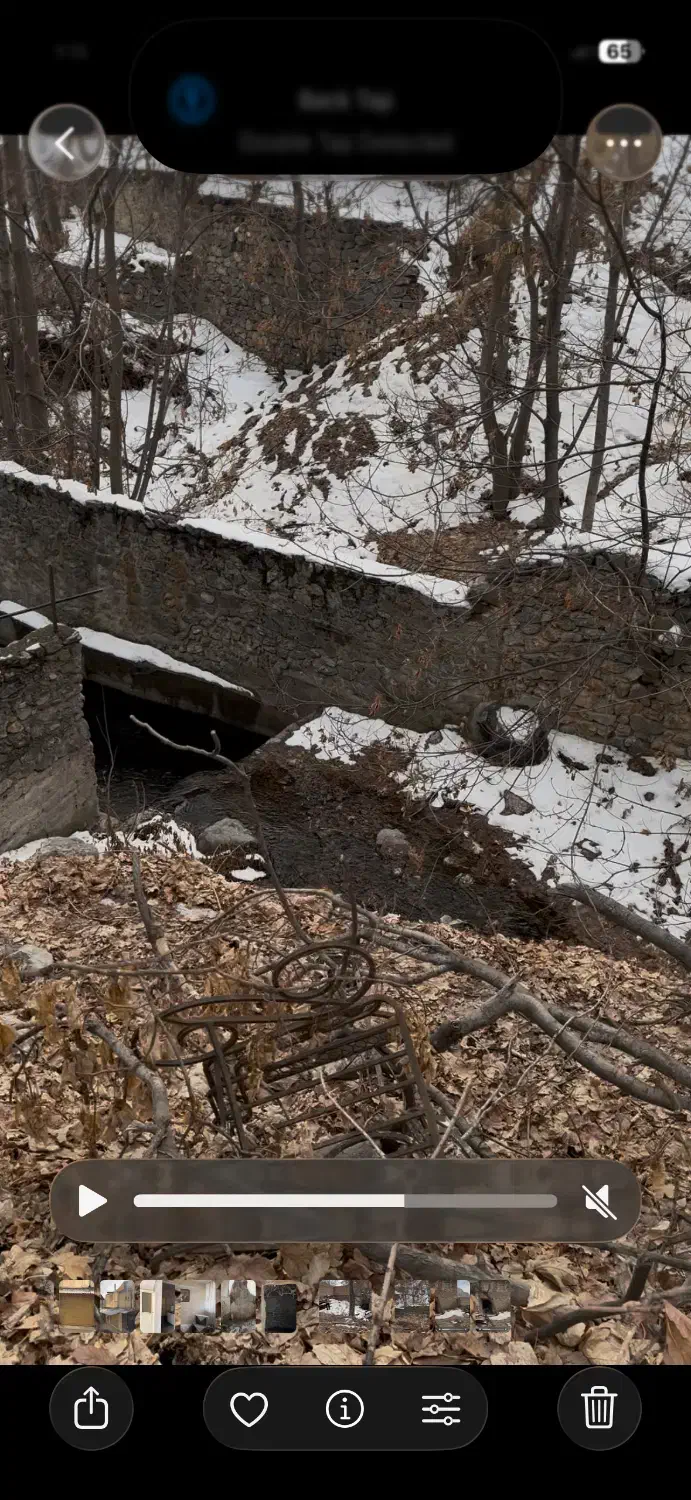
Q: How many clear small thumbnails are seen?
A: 10